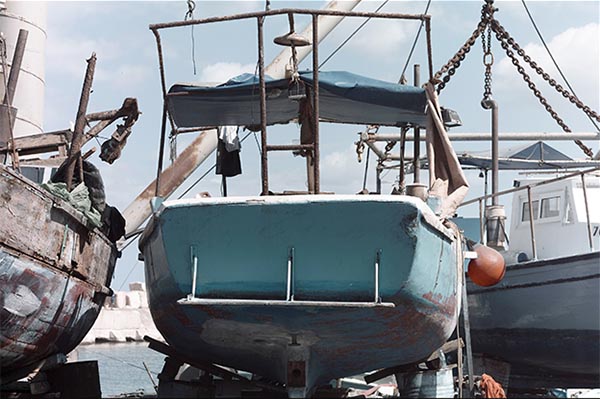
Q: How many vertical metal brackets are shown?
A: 3